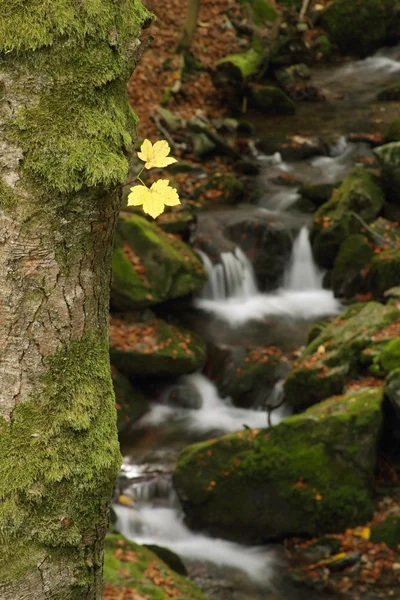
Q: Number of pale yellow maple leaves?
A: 2